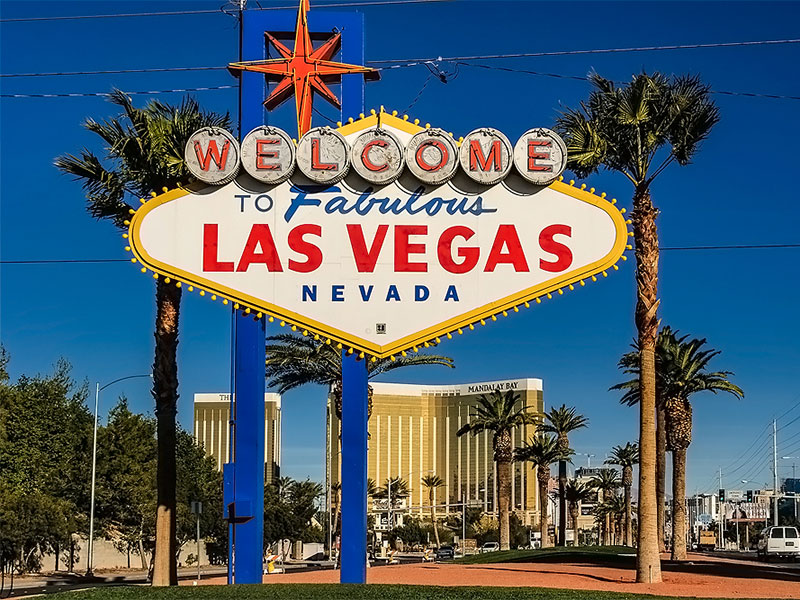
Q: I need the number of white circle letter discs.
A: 7